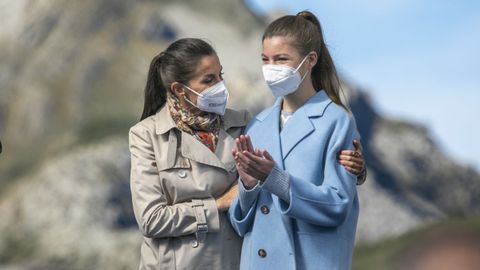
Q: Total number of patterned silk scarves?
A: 1